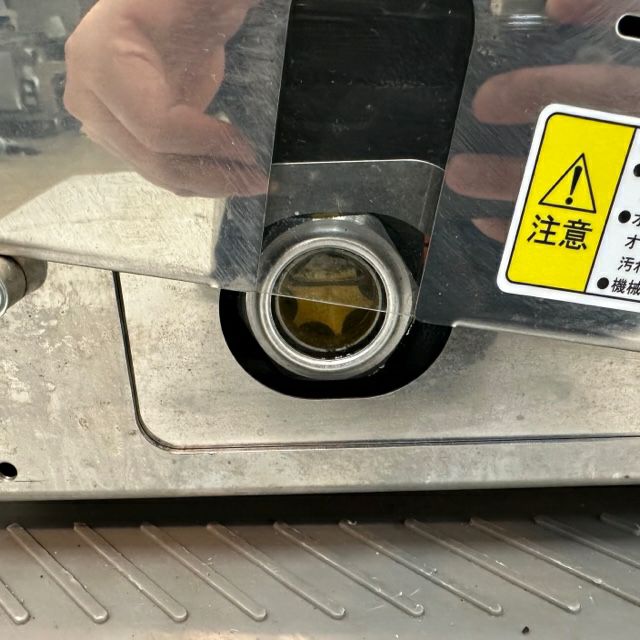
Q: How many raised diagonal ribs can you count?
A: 11